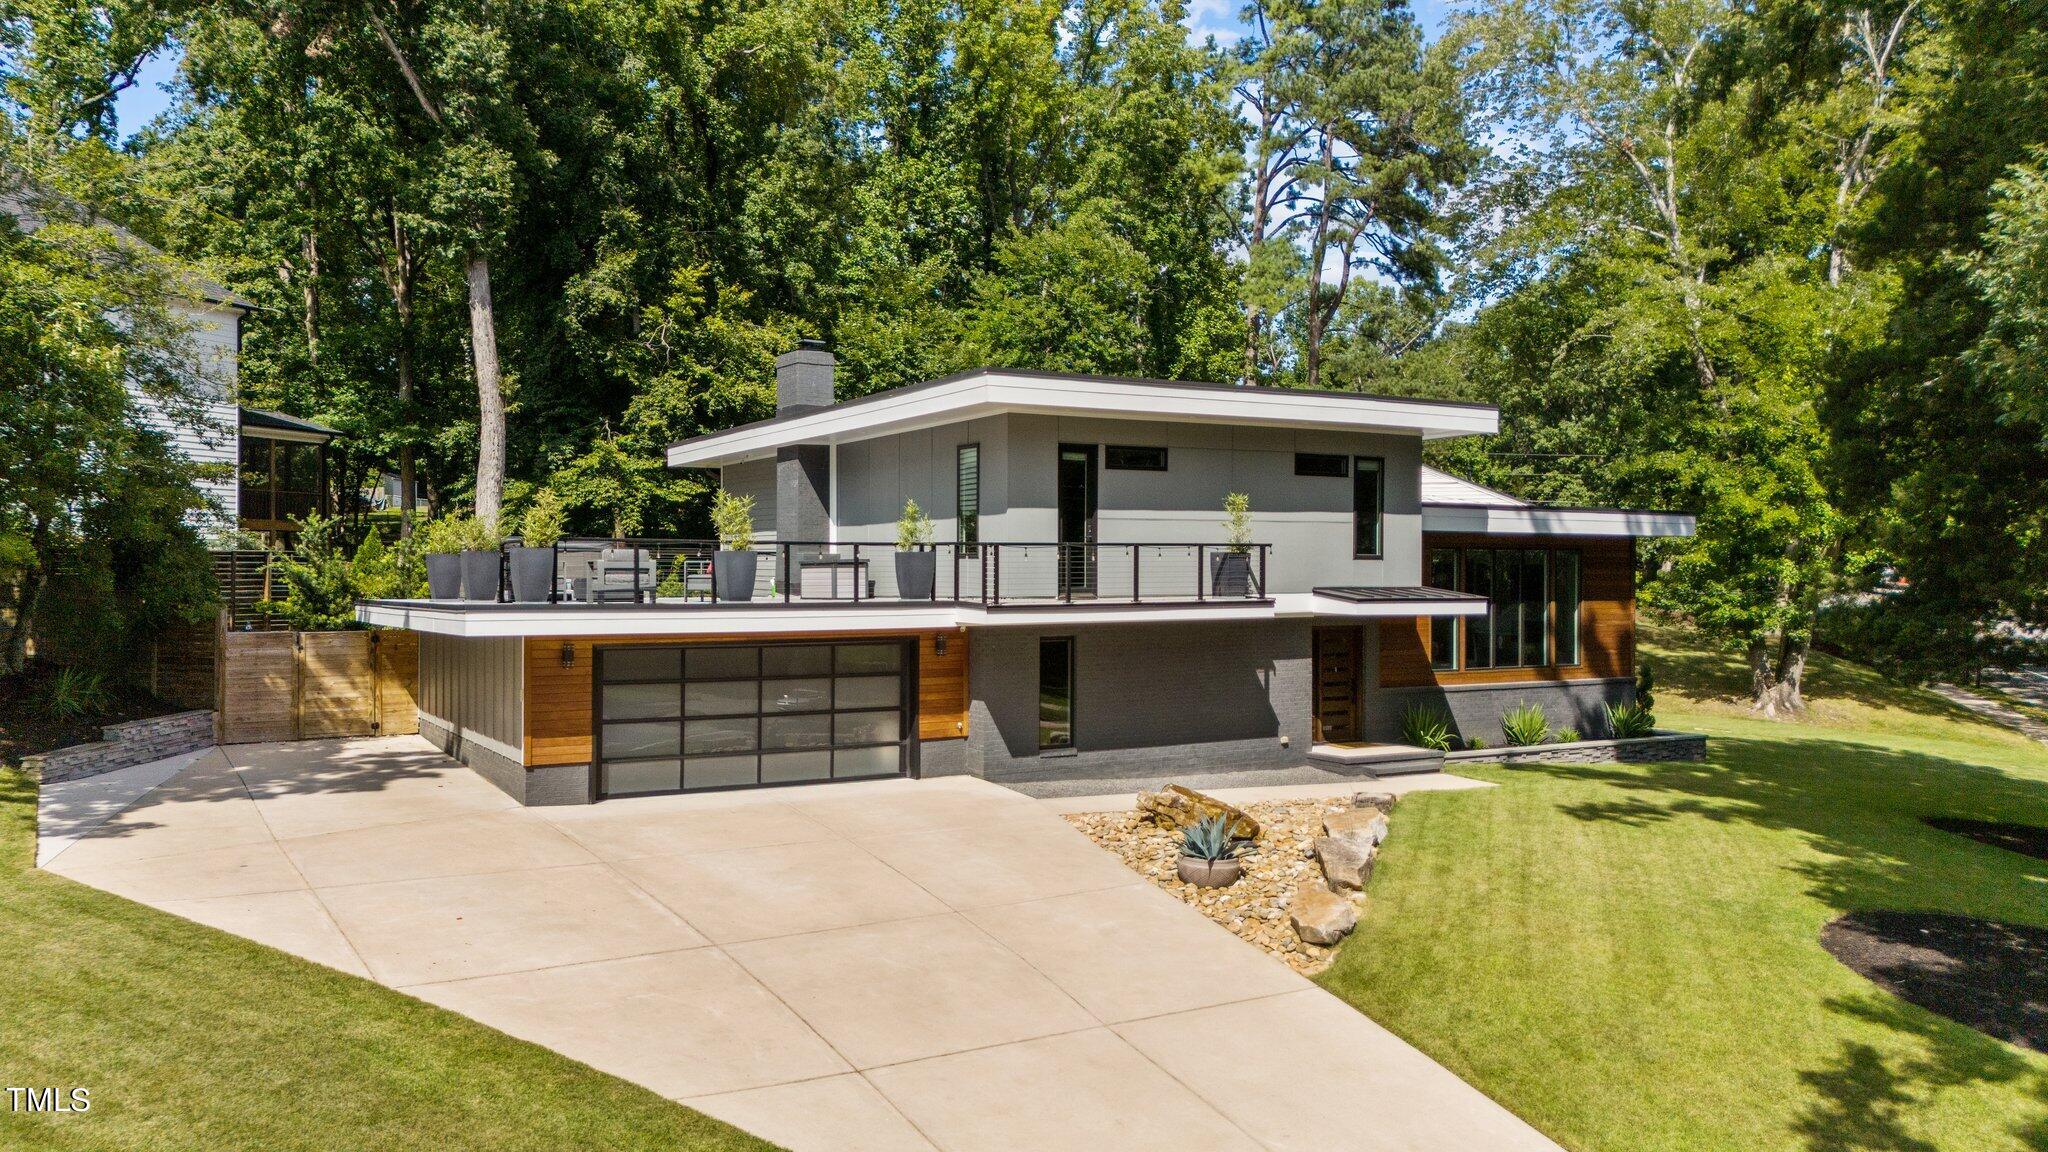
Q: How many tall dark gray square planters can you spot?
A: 6